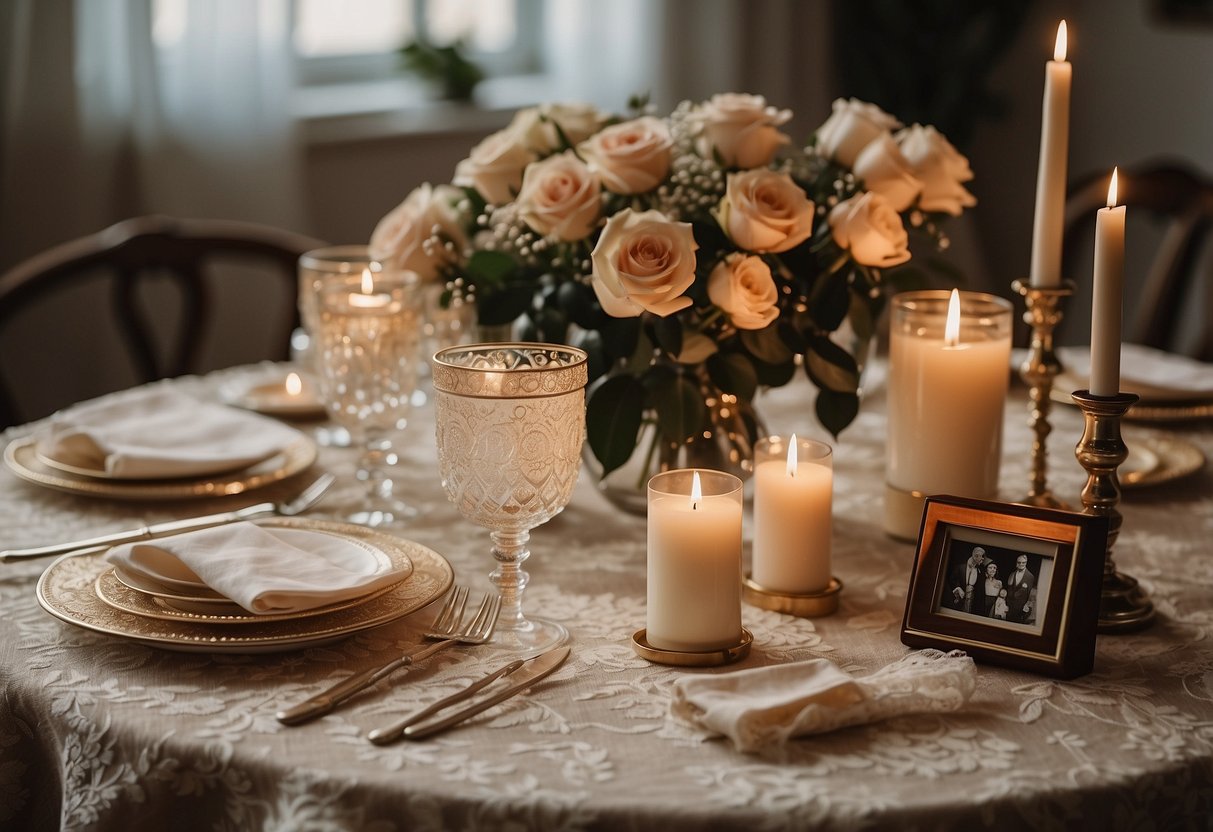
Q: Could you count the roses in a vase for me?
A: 14